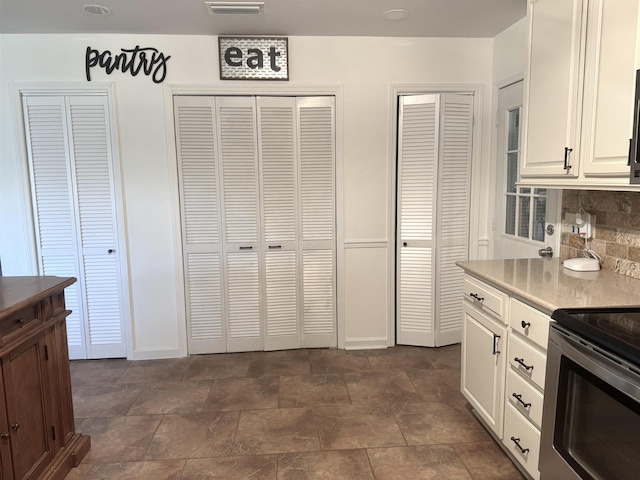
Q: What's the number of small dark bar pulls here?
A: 7